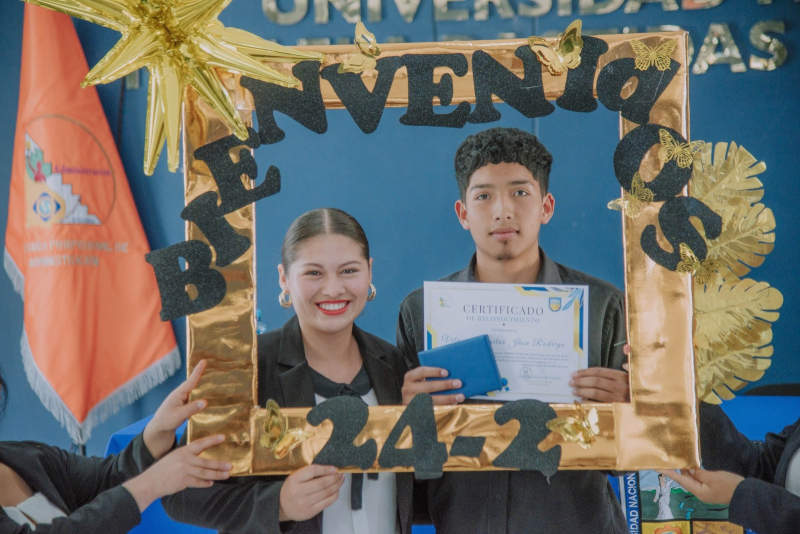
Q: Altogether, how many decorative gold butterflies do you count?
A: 8